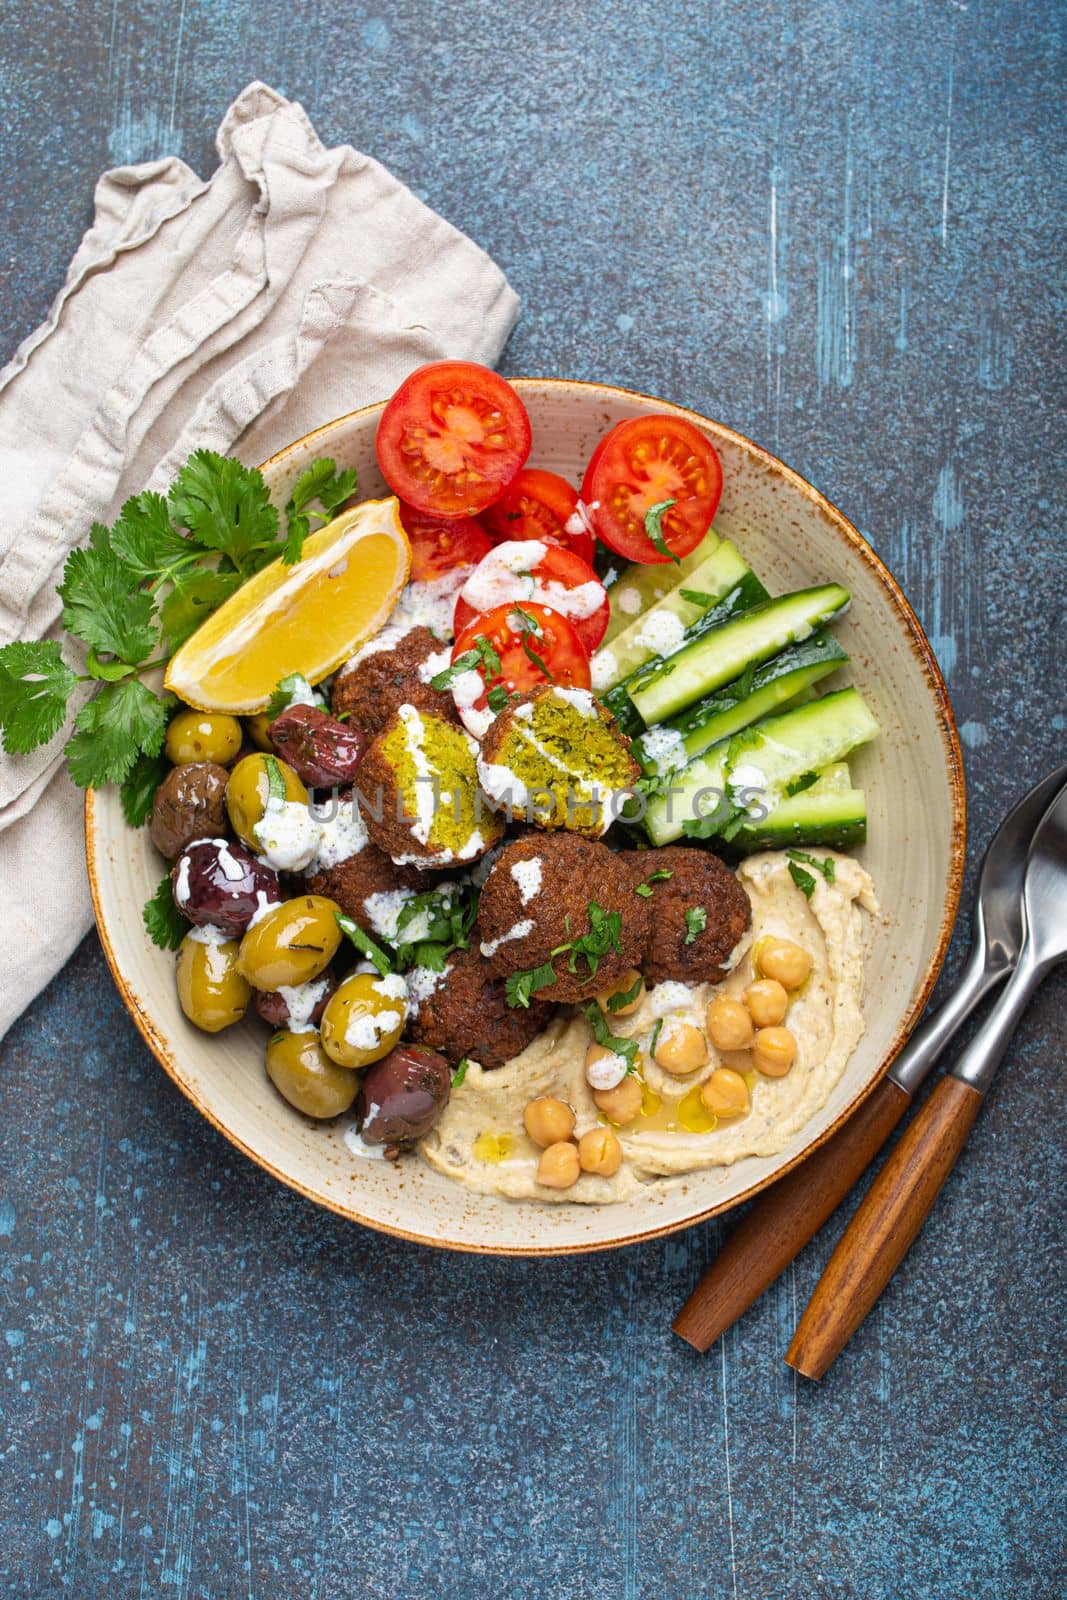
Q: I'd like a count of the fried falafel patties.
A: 7